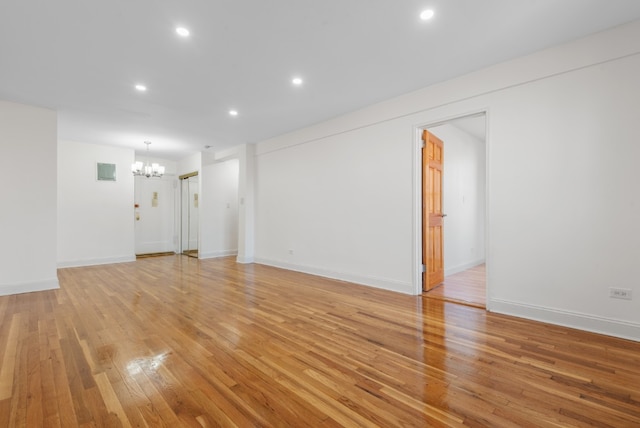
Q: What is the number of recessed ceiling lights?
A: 5